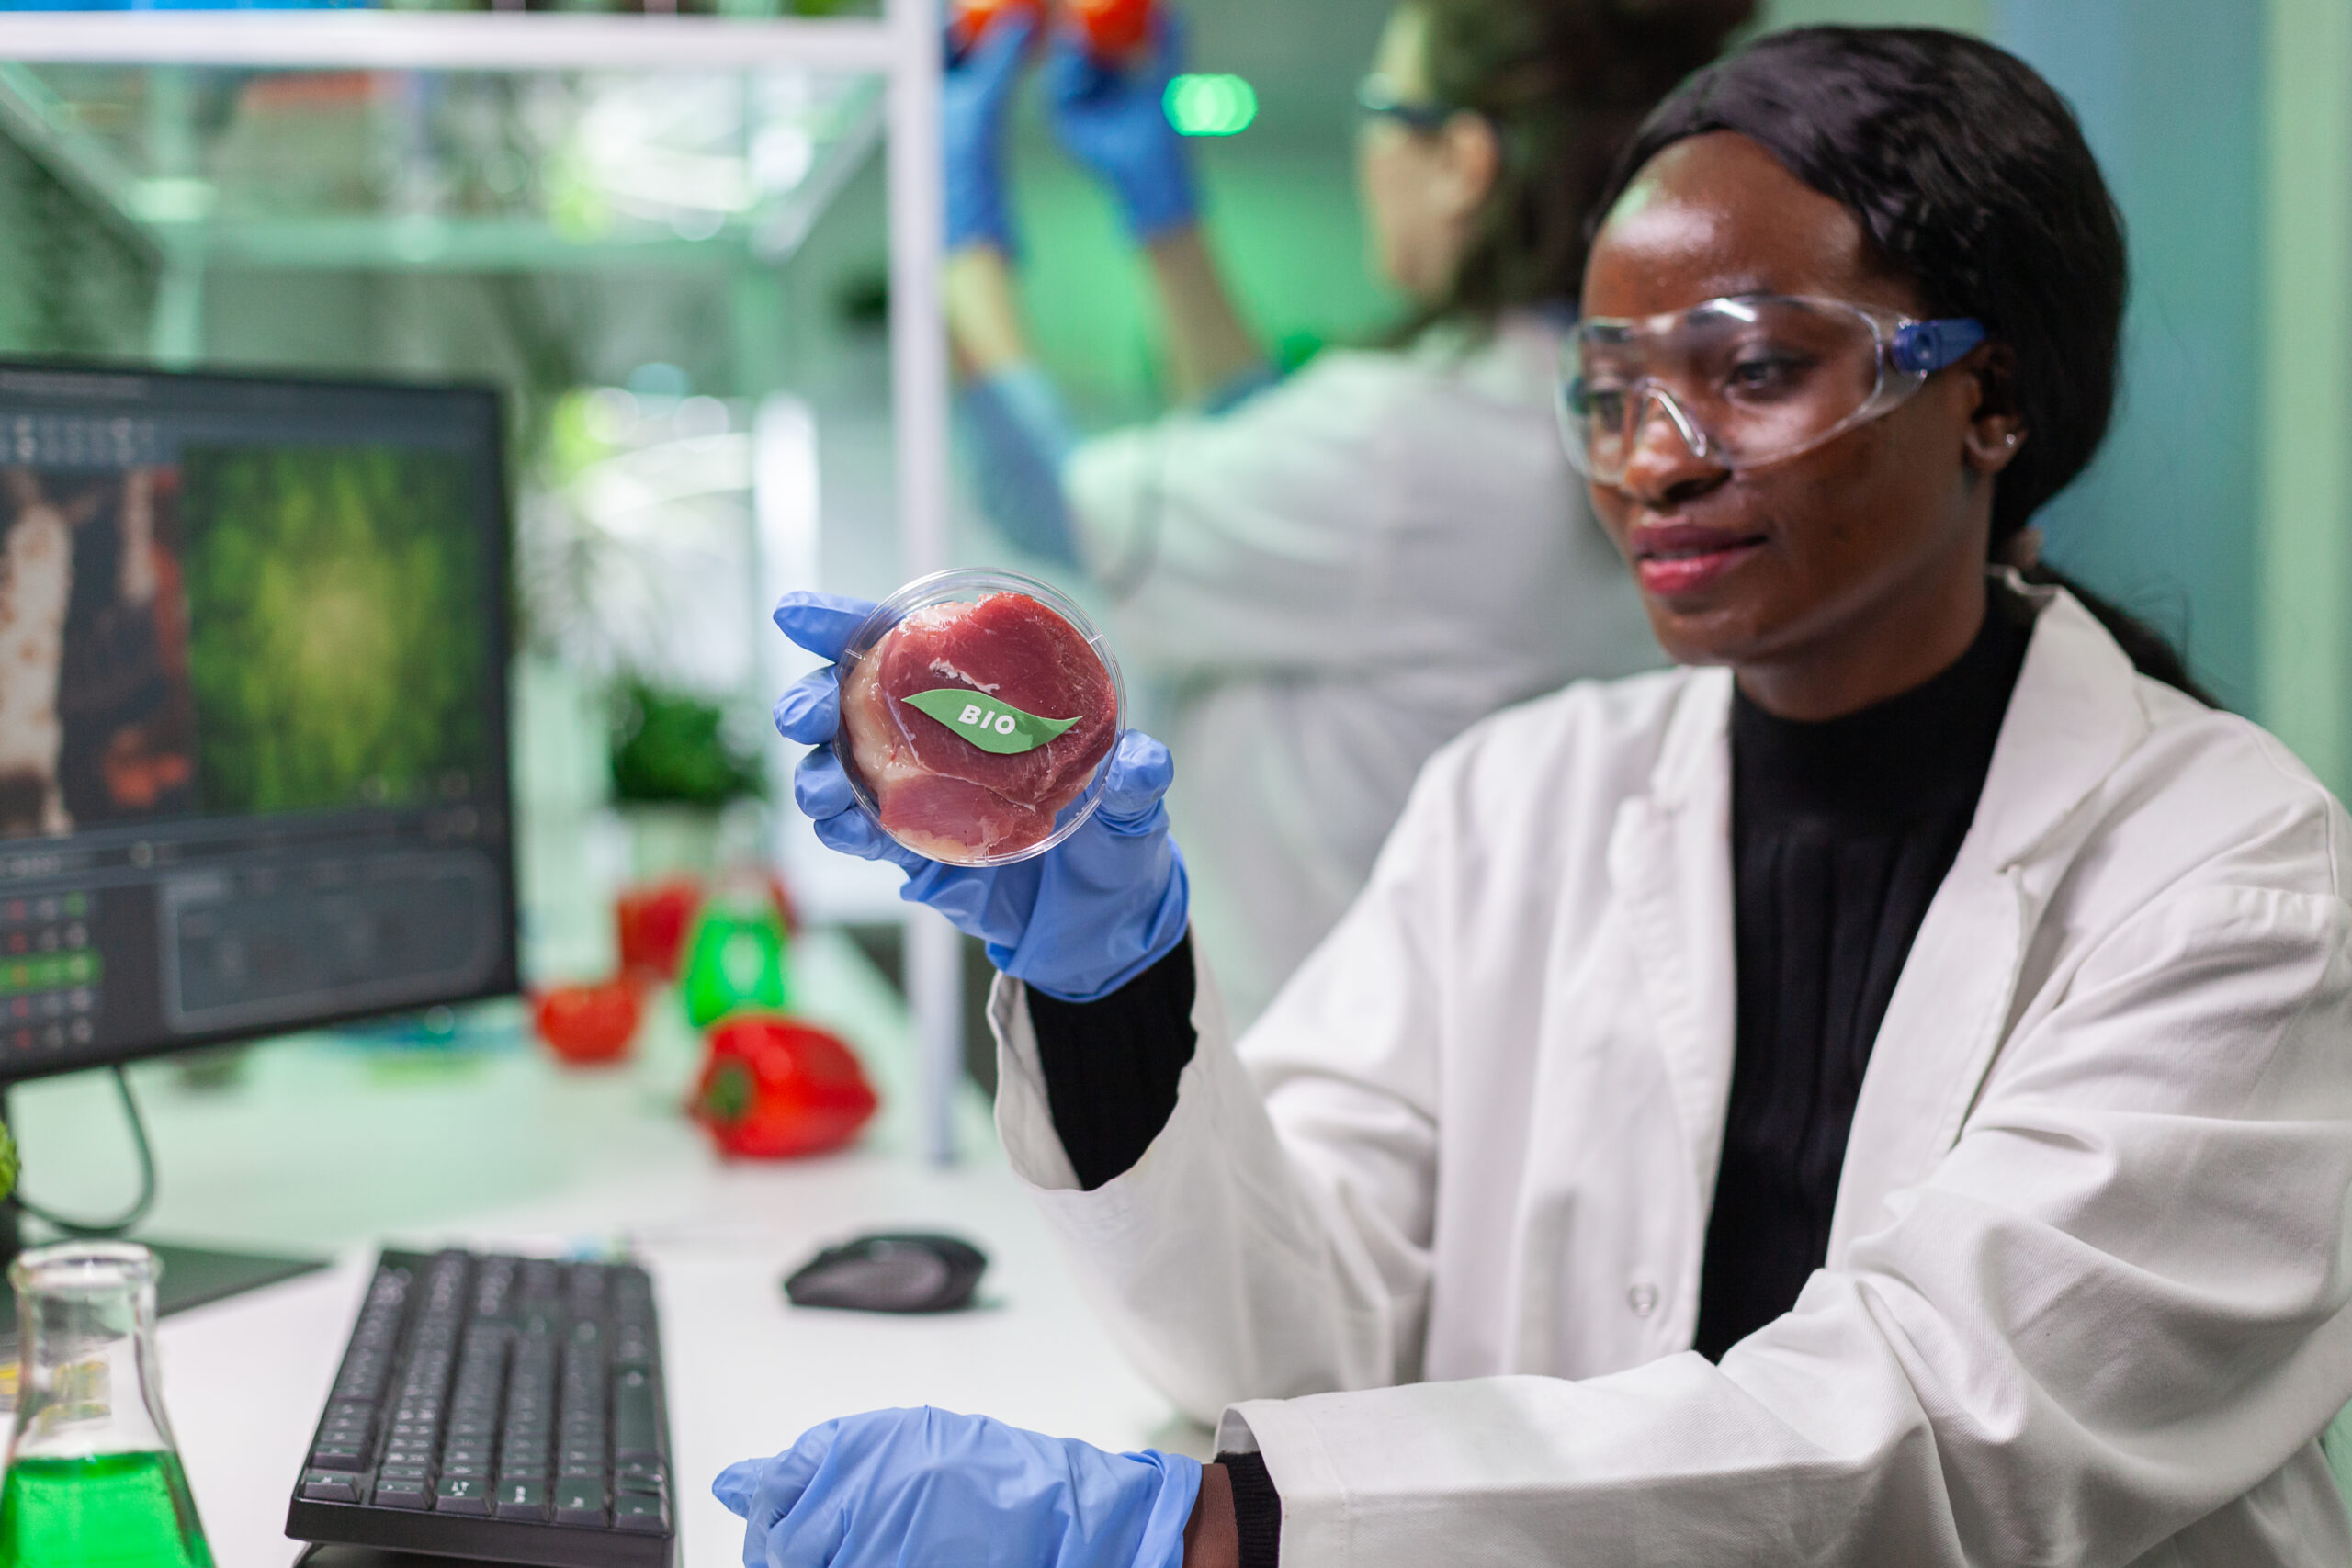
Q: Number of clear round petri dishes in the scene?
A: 1